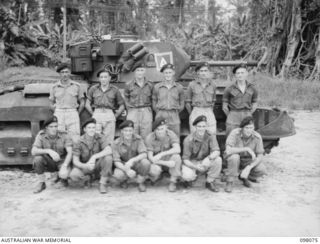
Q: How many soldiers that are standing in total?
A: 6